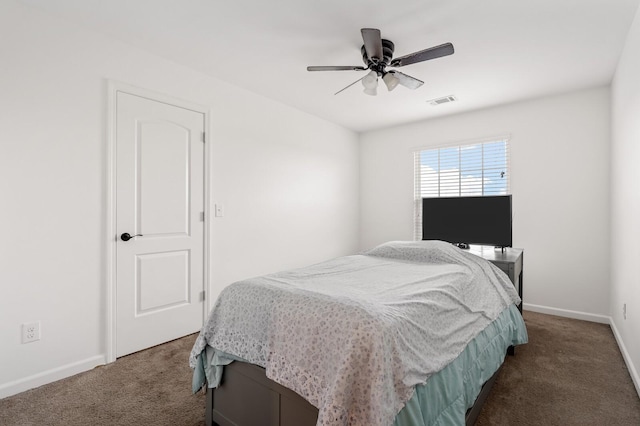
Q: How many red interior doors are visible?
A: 0